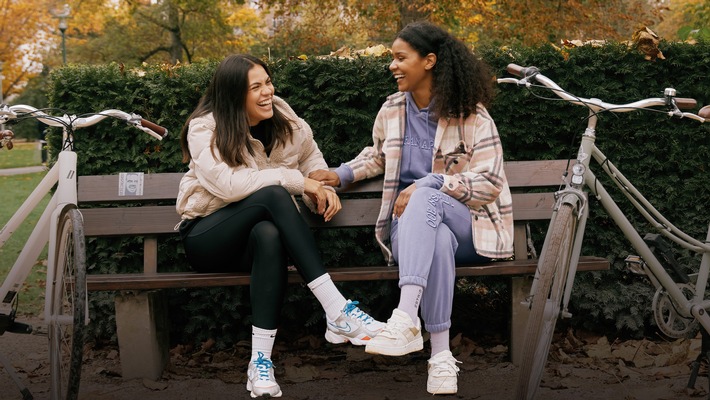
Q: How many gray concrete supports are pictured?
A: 2